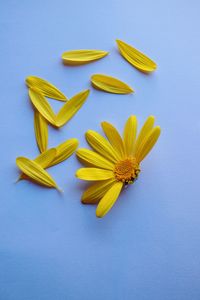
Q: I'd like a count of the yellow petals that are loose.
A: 10